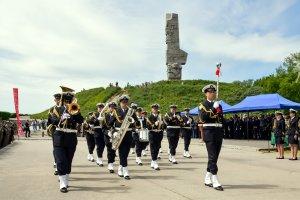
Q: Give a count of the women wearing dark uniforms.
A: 2